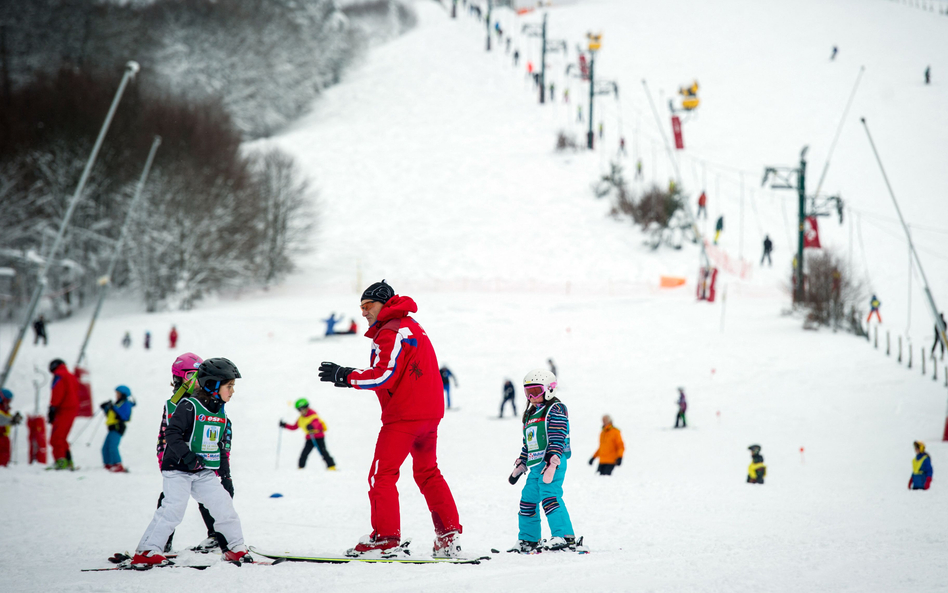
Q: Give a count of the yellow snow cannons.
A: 2